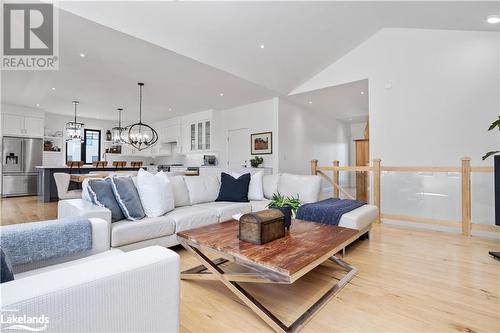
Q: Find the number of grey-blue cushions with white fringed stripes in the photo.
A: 2